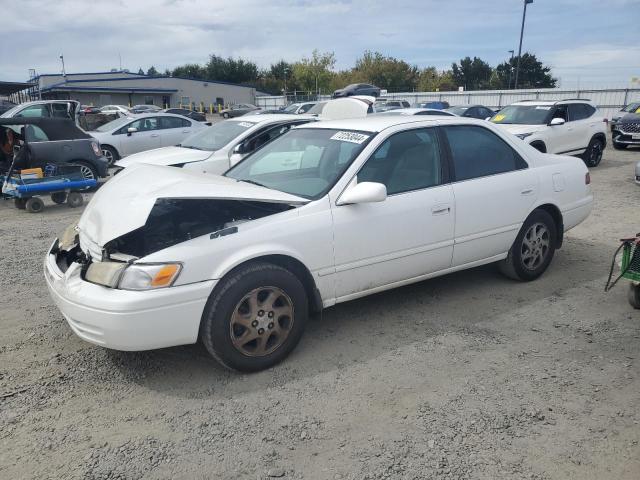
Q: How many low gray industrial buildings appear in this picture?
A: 1